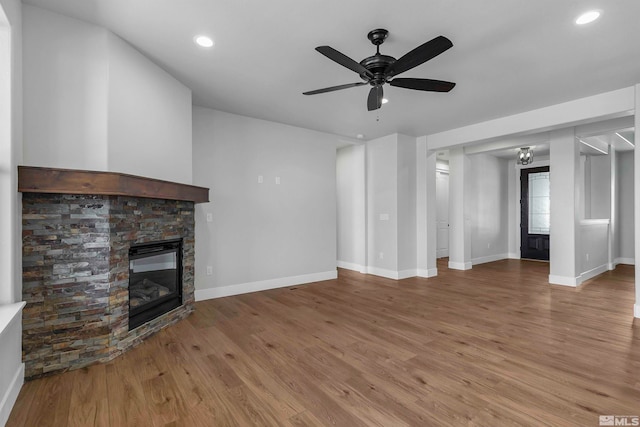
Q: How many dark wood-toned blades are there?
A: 5